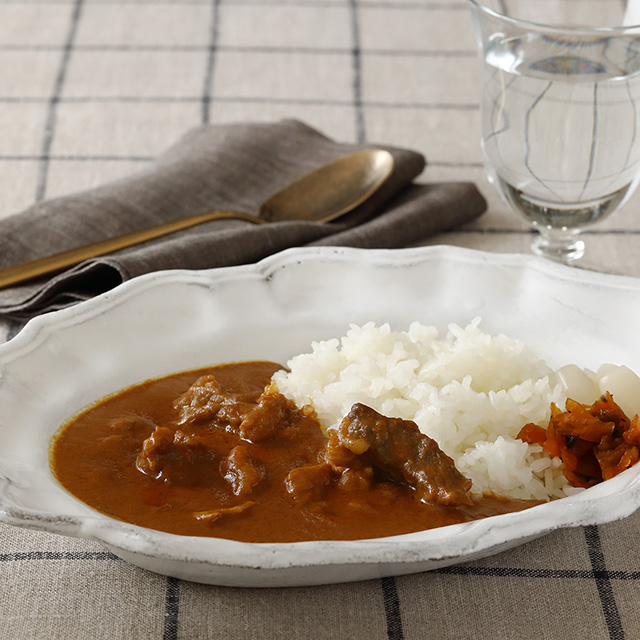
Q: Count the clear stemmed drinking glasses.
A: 1